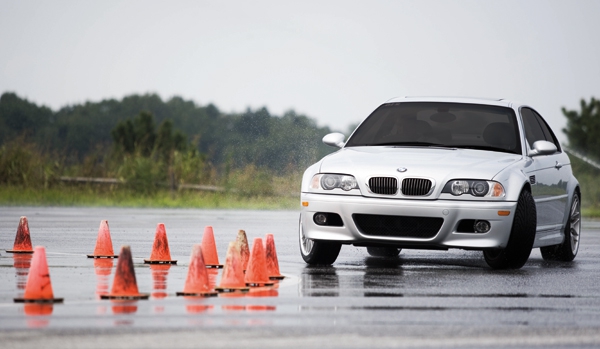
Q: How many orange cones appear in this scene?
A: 11